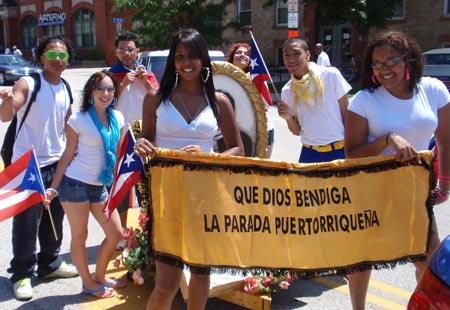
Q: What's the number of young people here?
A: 7